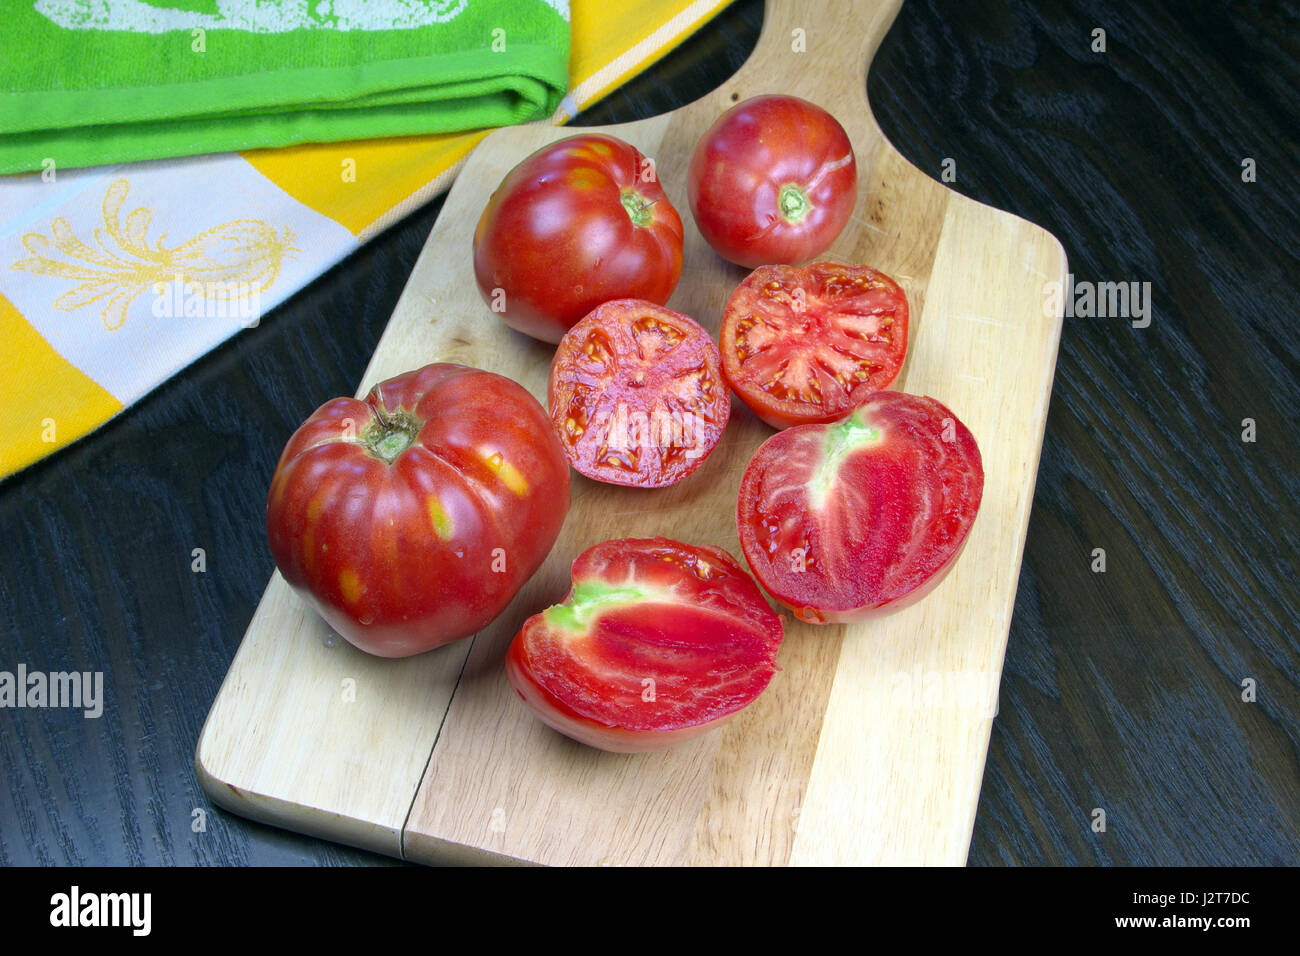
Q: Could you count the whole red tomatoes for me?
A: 3